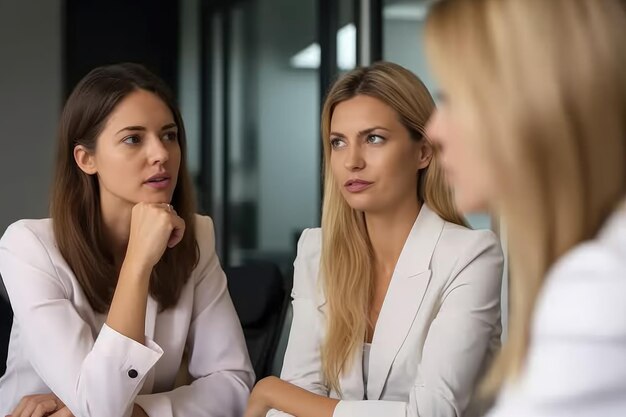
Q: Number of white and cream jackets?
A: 3